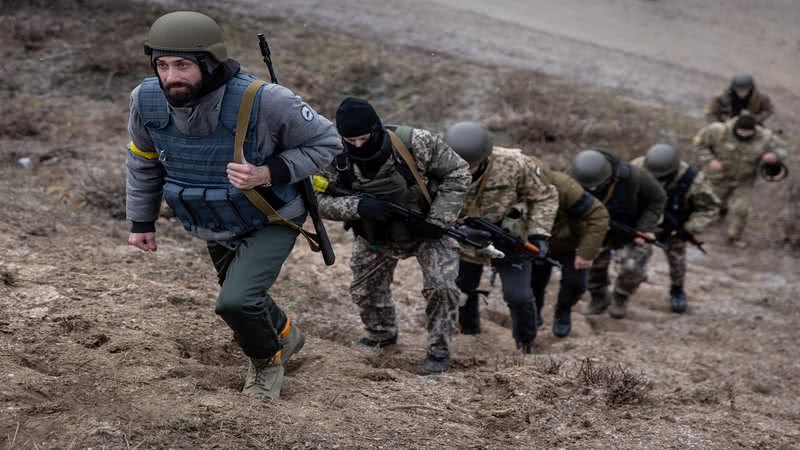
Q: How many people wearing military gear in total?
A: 8